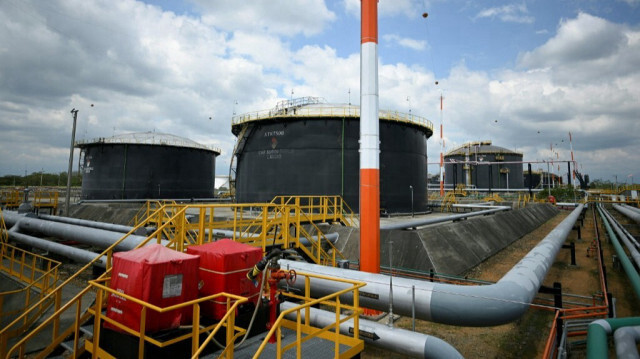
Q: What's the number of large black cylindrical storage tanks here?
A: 3